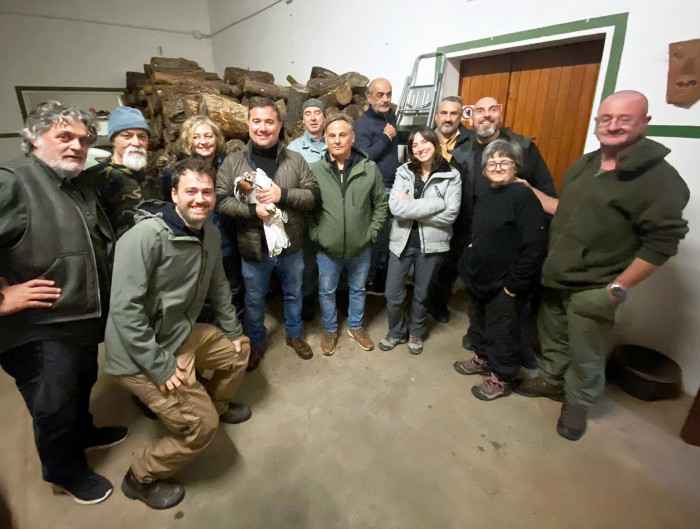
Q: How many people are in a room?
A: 13